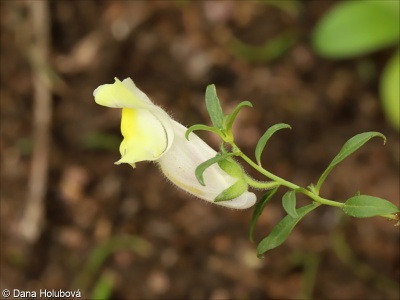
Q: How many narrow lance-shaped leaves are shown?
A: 10